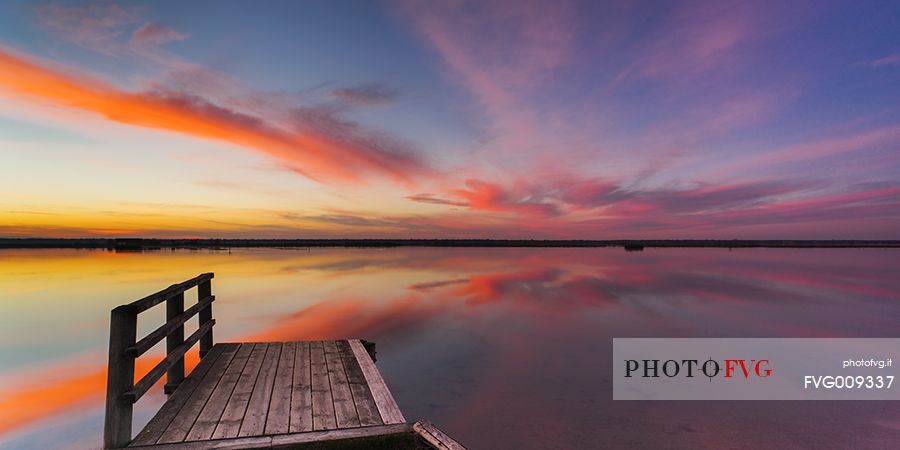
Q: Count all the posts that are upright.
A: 3